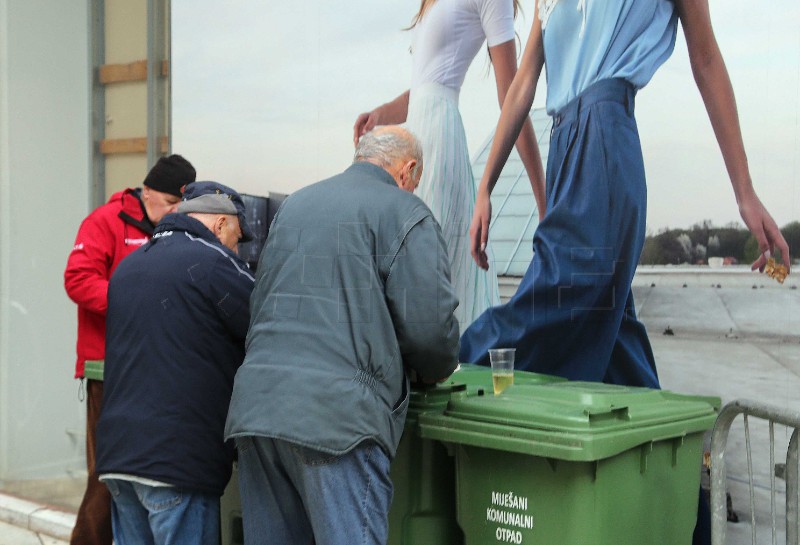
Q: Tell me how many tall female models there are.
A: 2